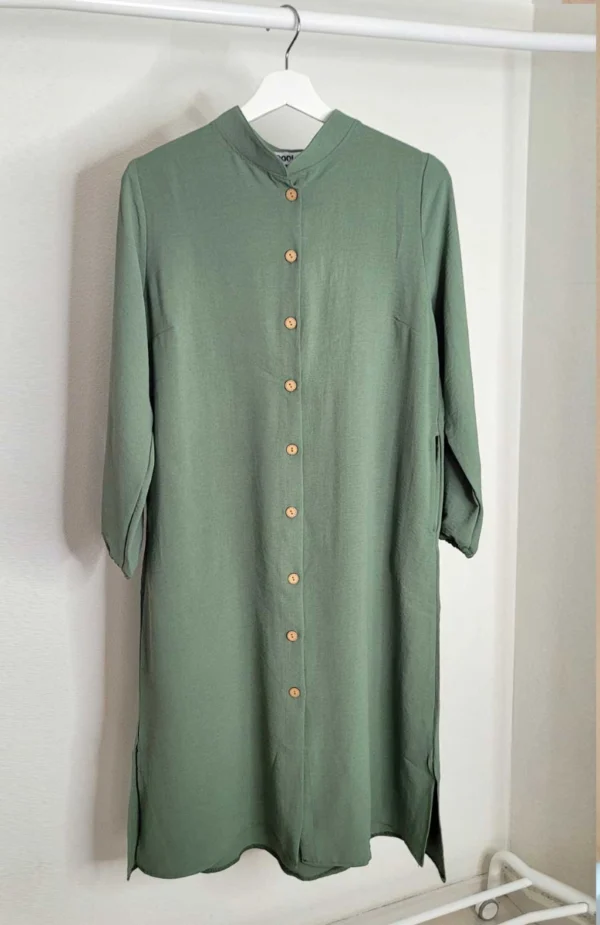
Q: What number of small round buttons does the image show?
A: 9